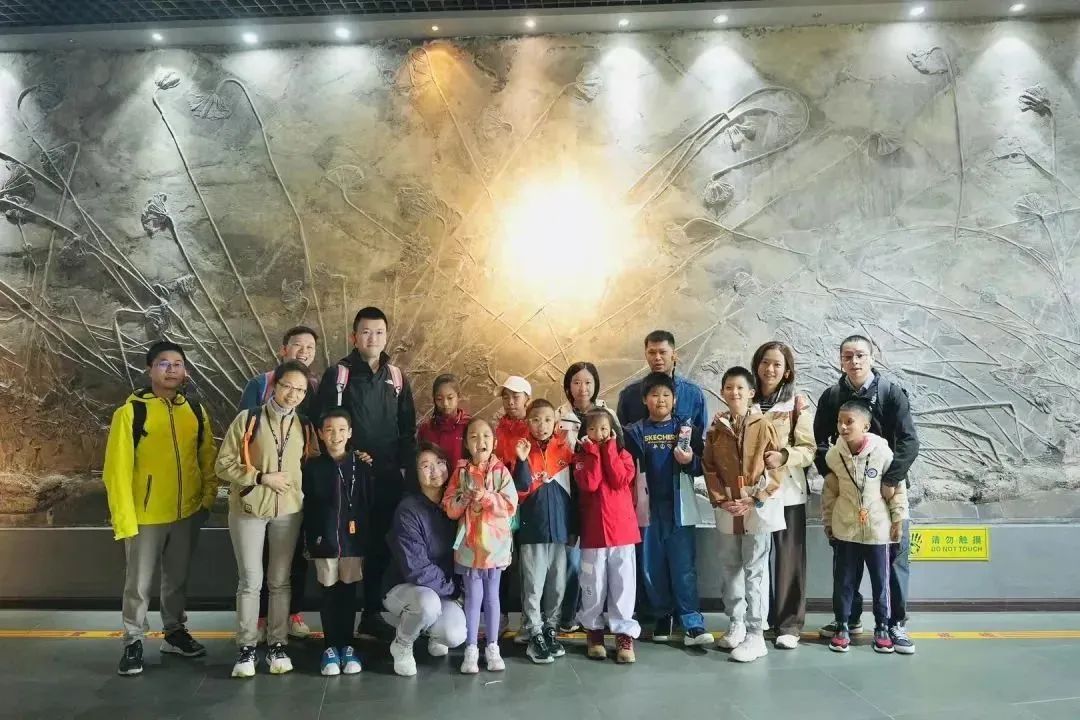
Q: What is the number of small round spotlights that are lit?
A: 9